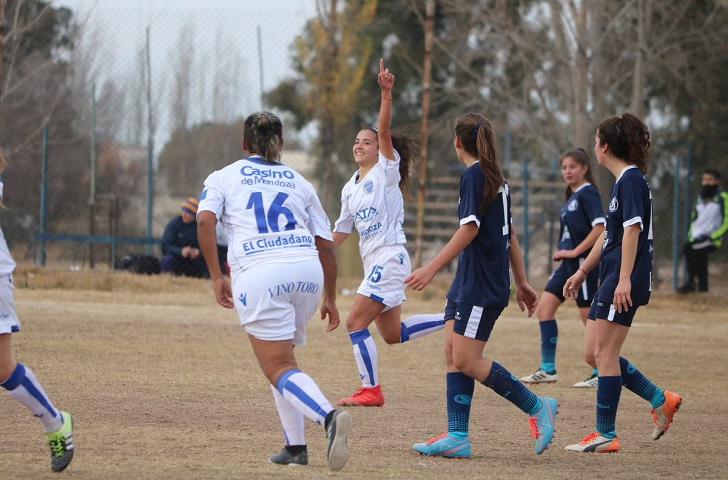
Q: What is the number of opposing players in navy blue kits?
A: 3